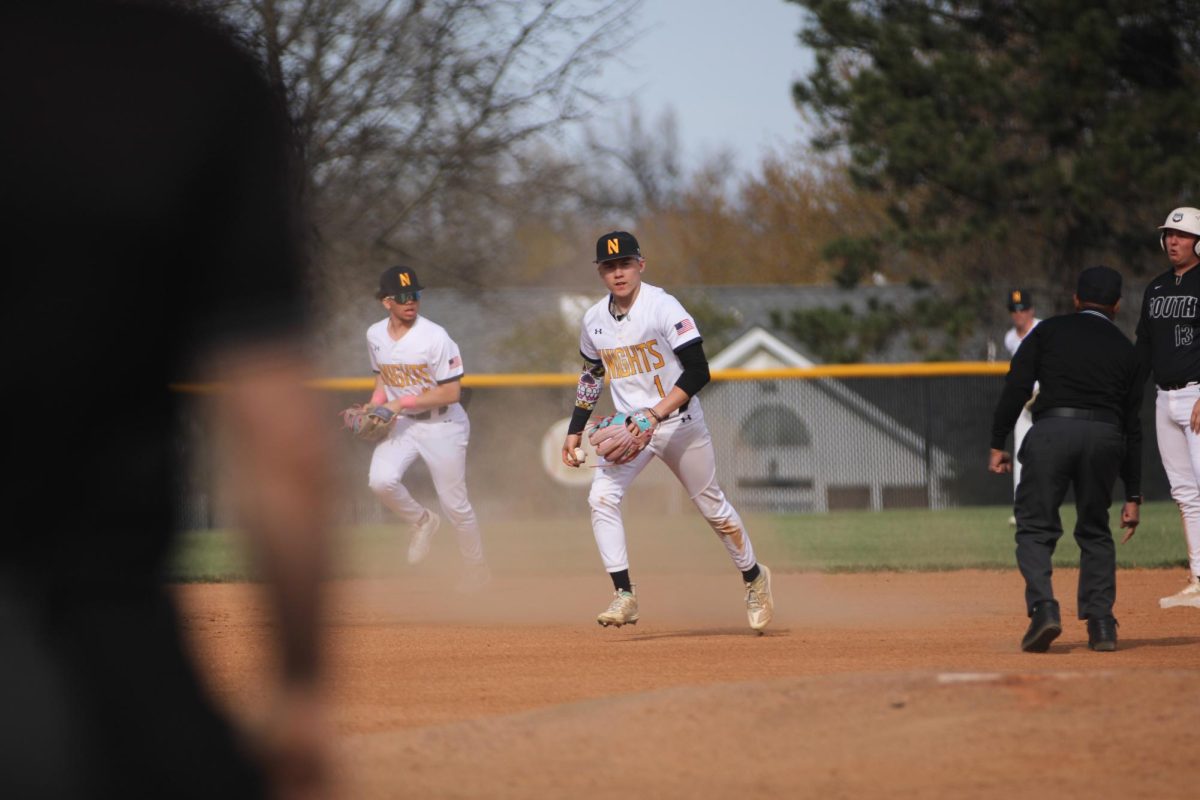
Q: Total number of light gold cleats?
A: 2